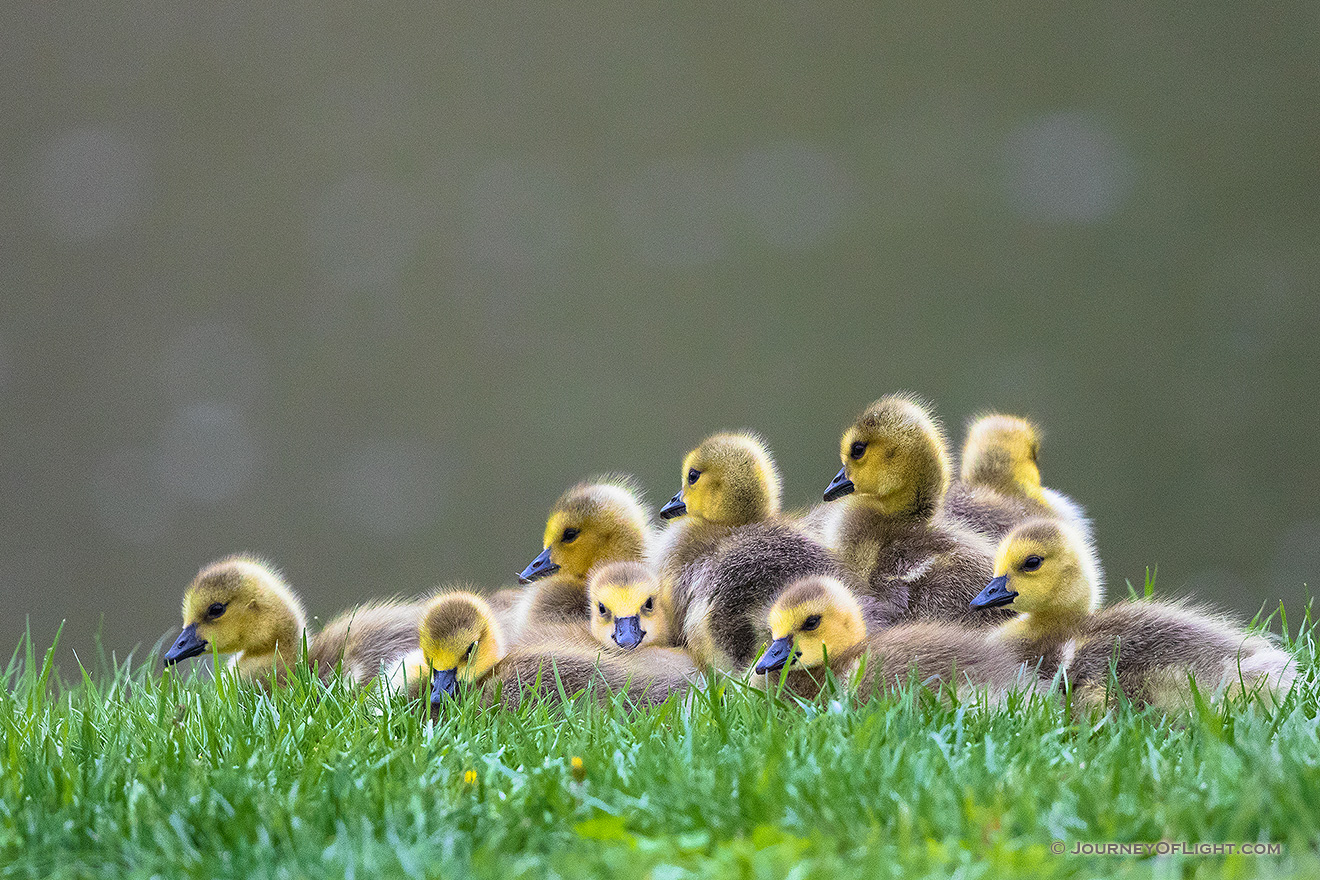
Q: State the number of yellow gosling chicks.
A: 9